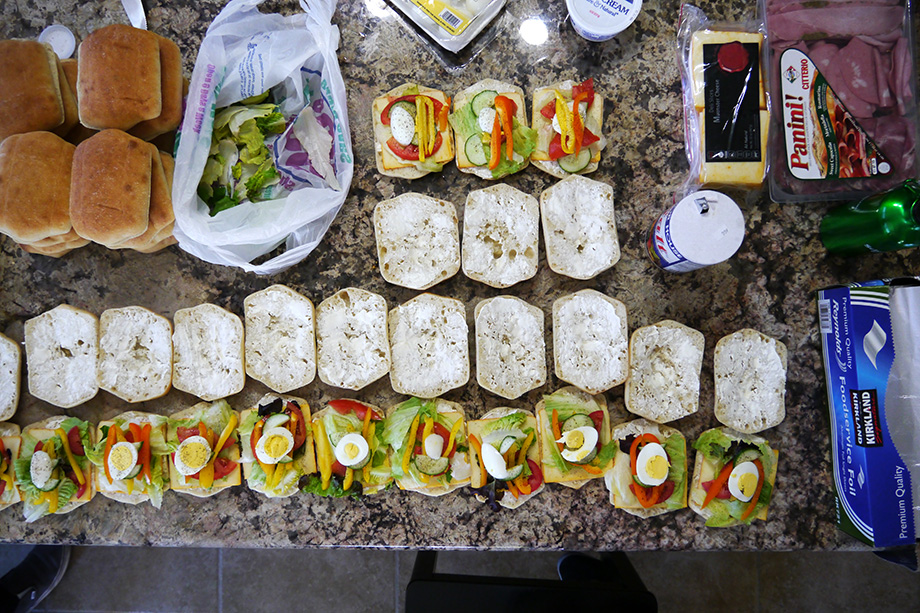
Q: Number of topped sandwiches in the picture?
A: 14